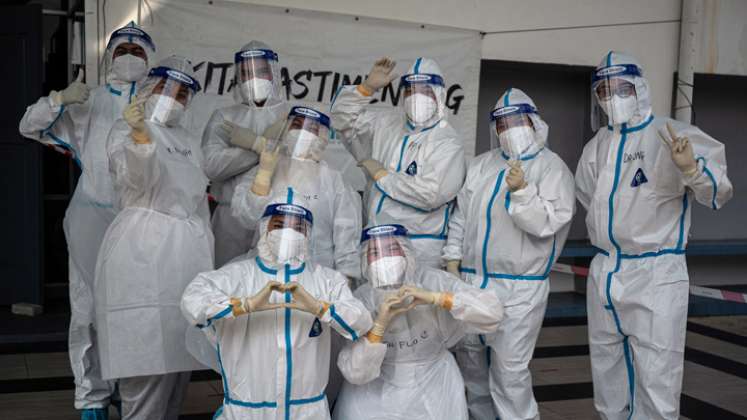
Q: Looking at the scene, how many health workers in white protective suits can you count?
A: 9